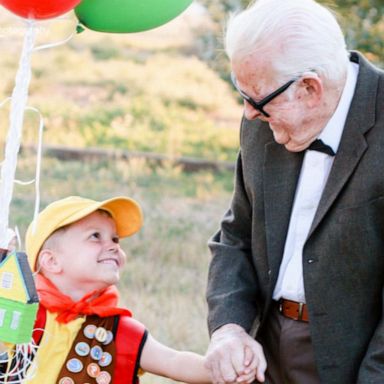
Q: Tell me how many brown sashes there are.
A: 1